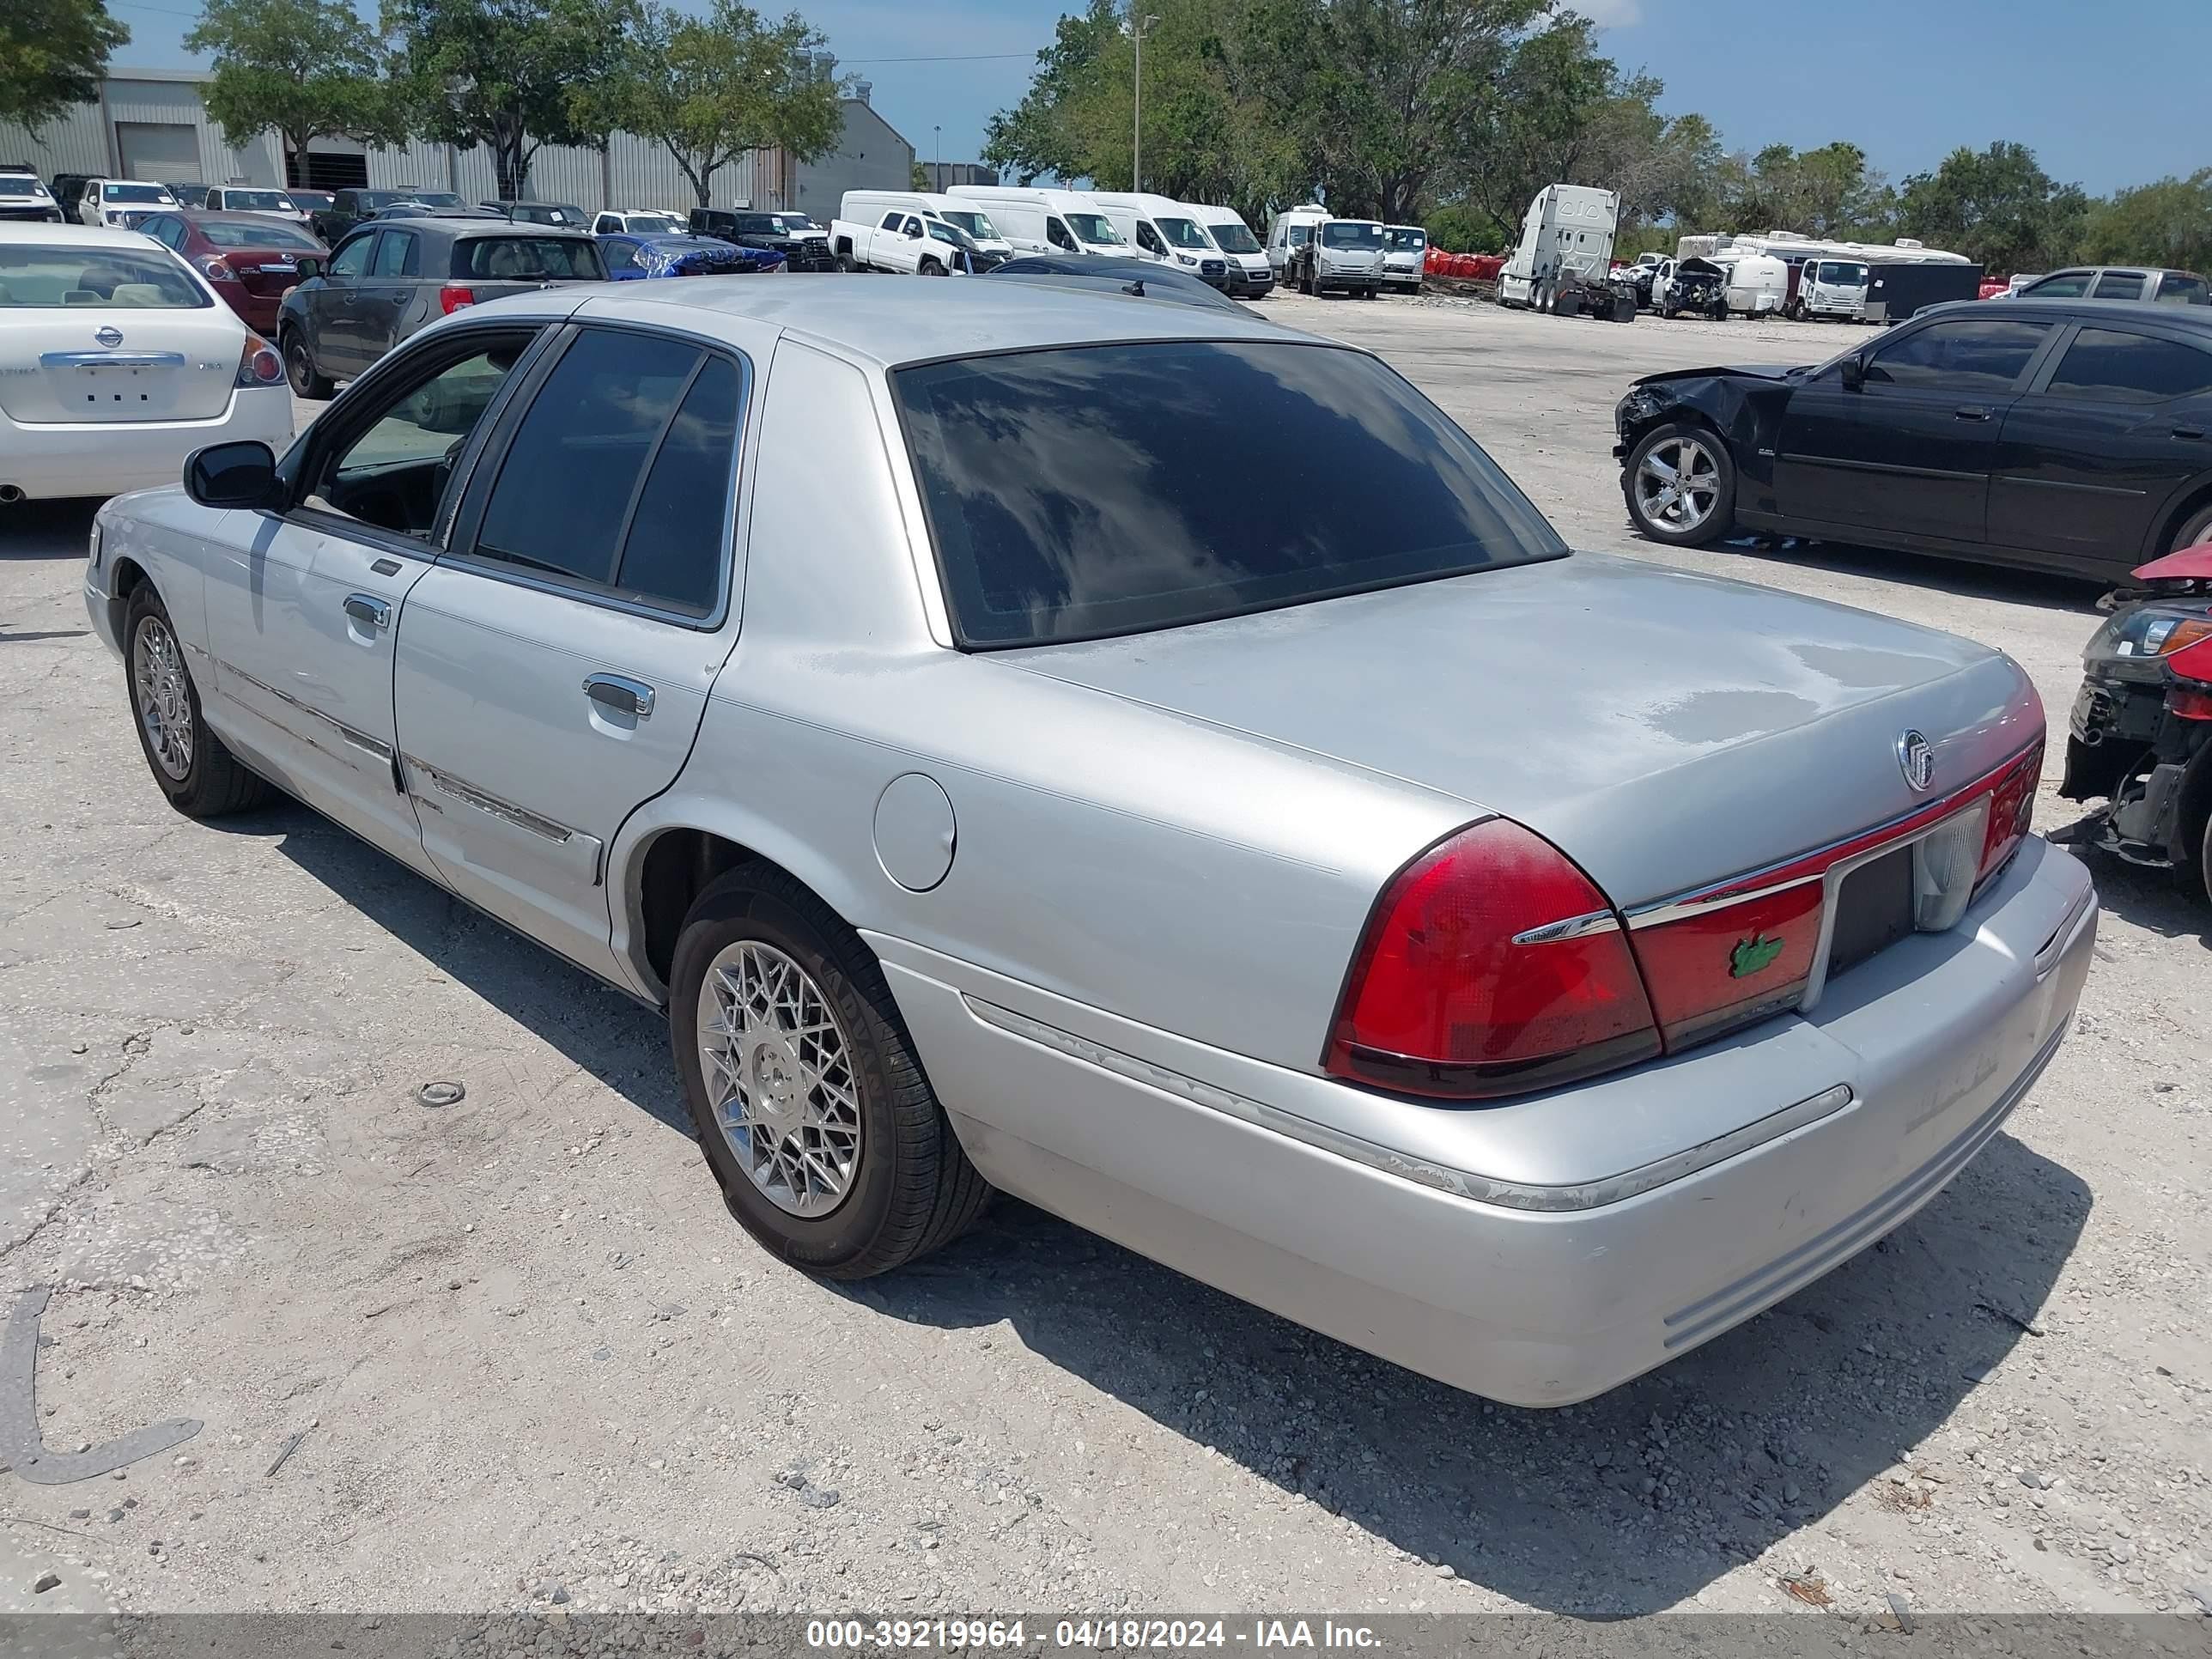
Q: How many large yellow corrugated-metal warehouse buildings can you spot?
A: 0